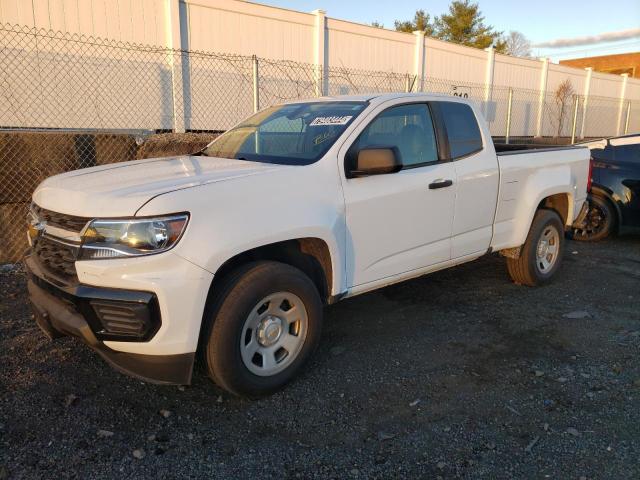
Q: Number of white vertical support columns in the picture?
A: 7